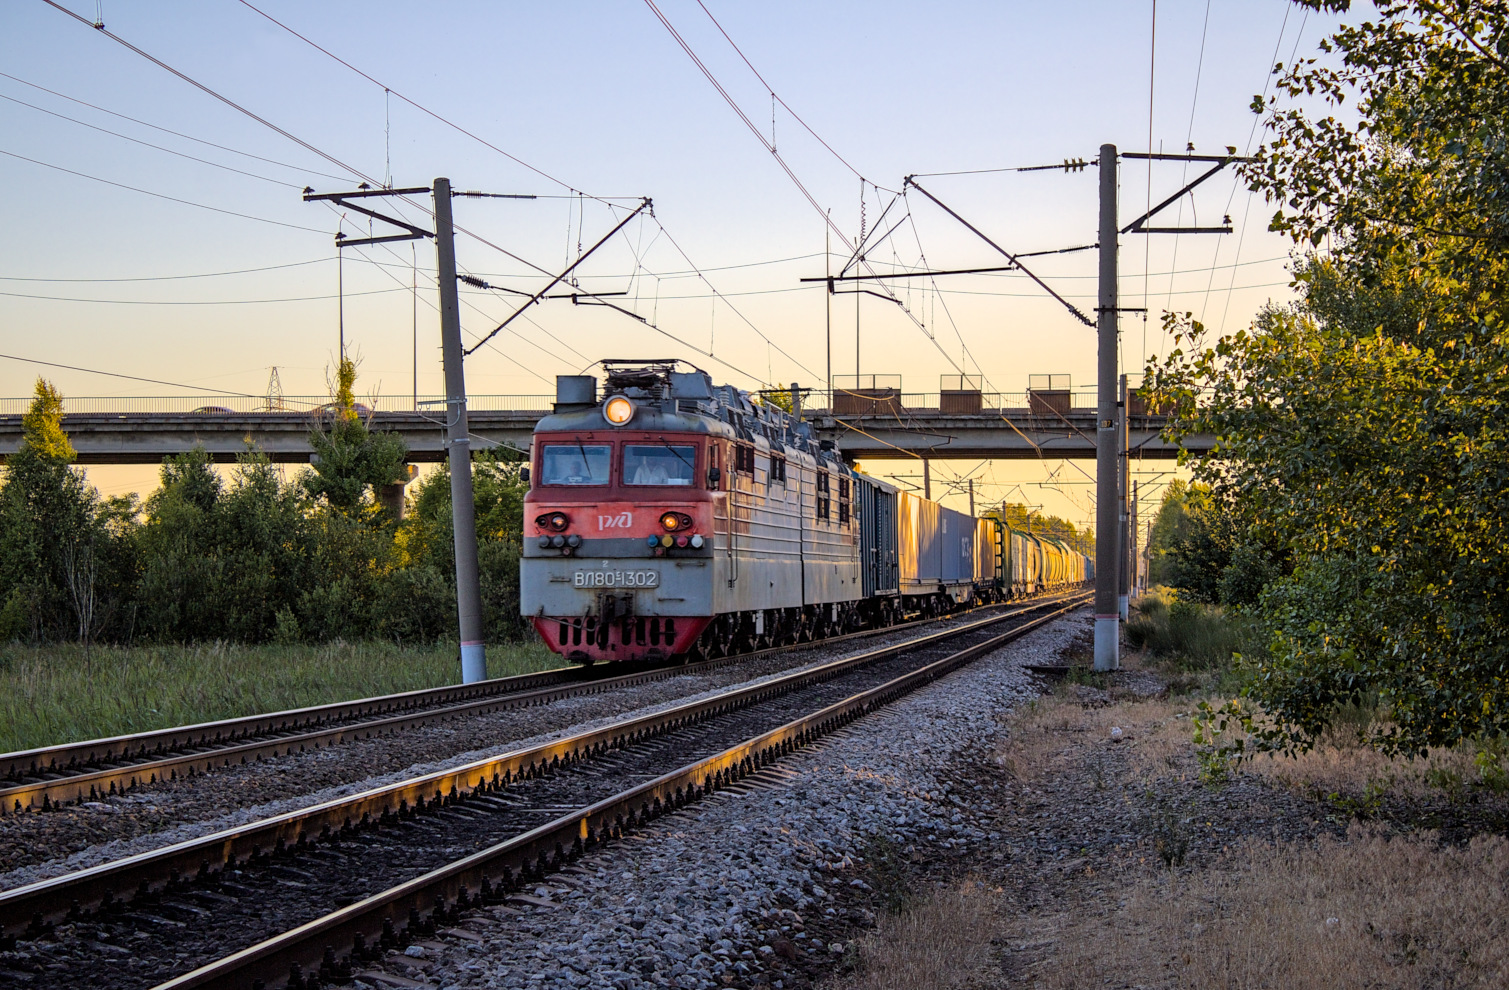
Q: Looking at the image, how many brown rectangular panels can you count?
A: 4